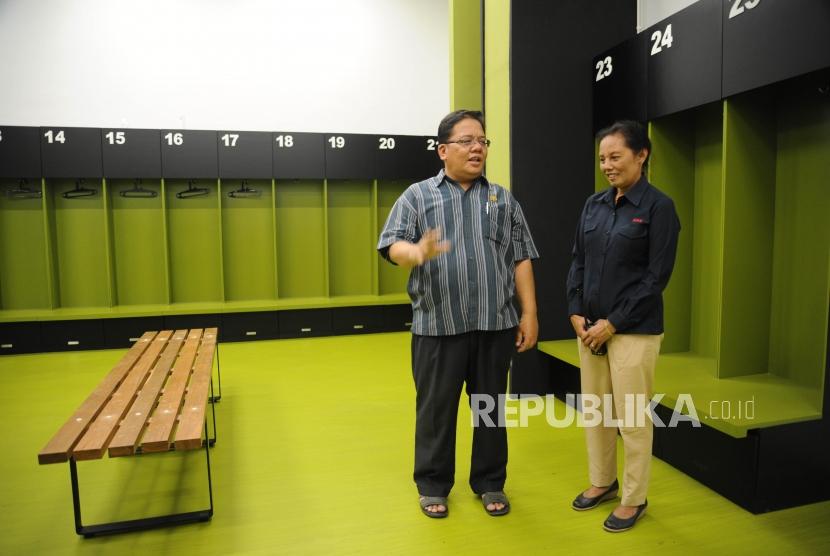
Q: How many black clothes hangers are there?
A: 5